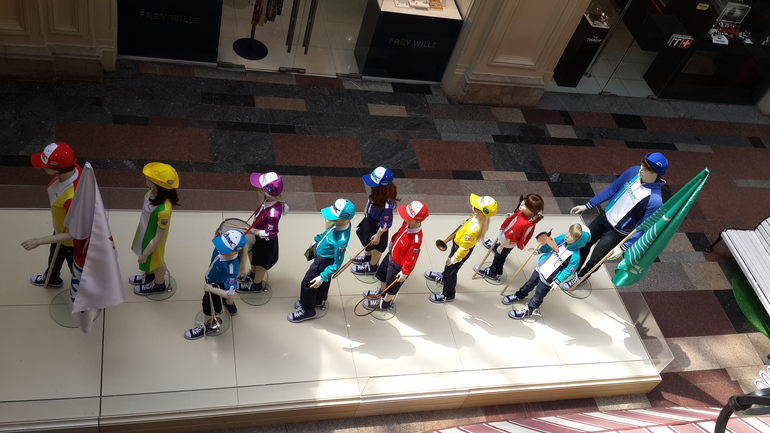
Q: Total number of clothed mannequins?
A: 11